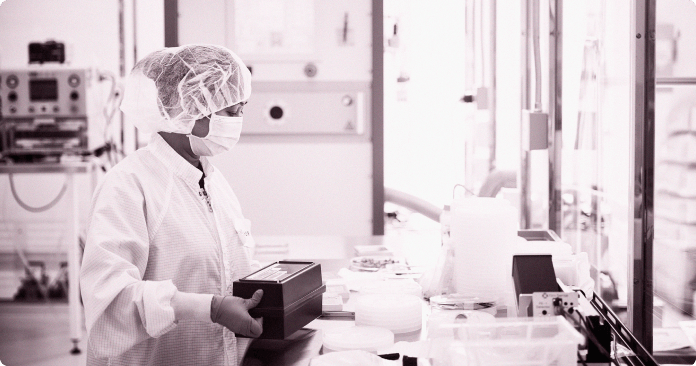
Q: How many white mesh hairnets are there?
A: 1